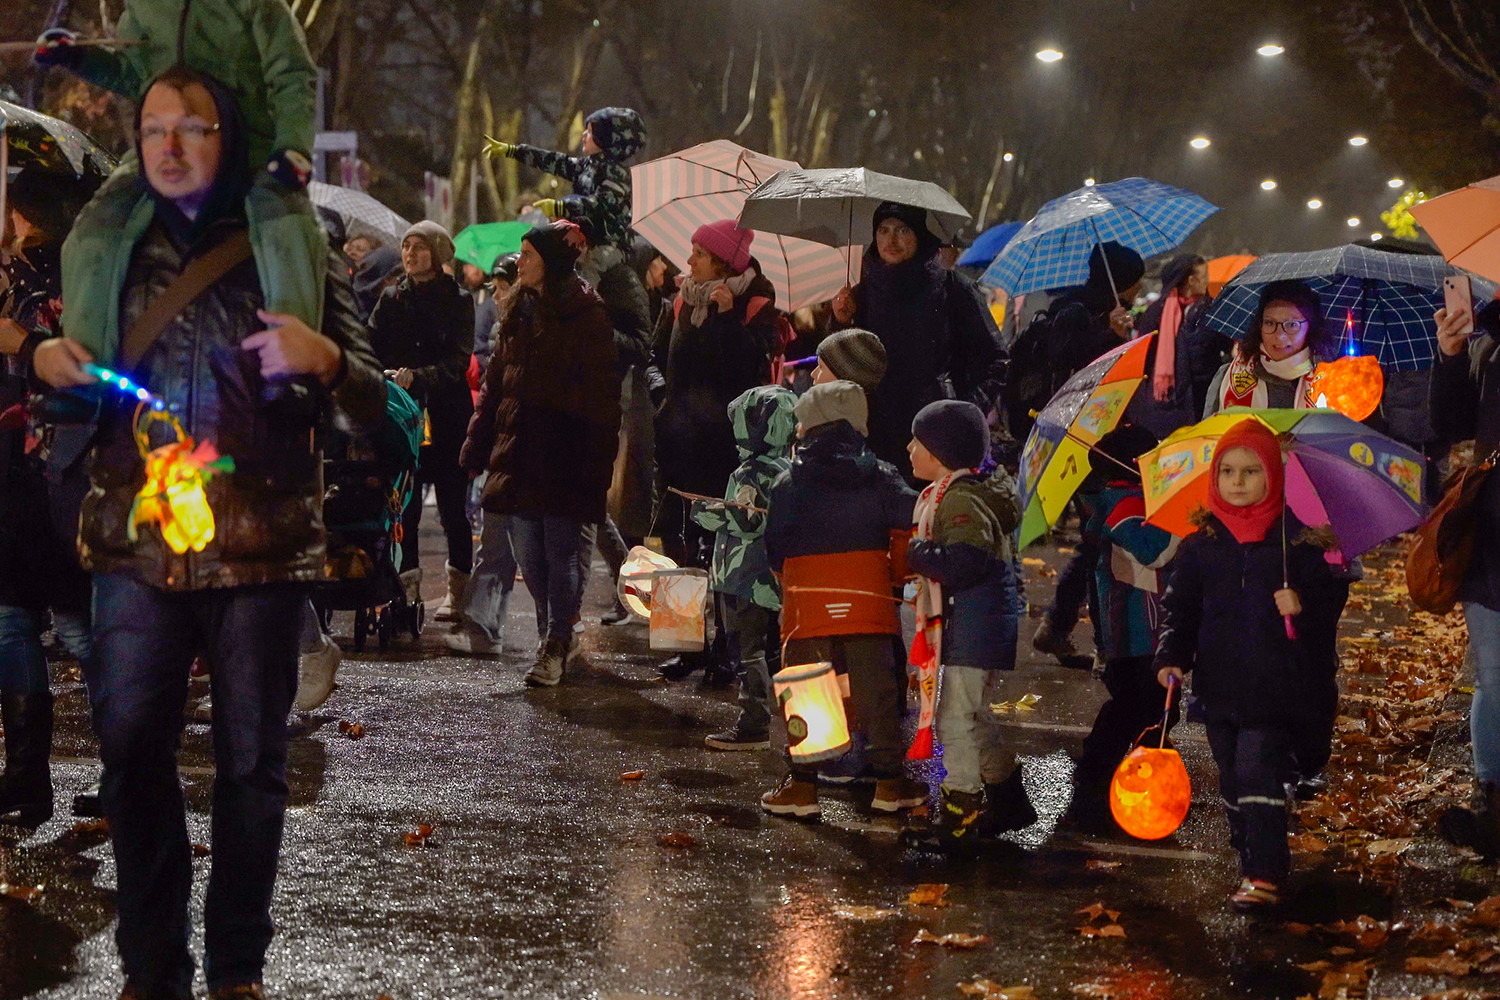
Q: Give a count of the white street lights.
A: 11